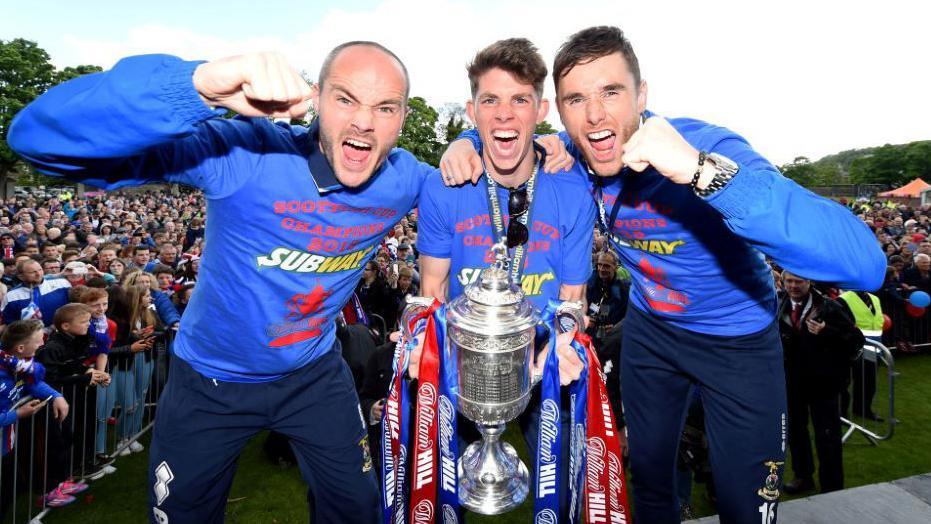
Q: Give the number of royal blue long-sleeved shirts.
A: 2